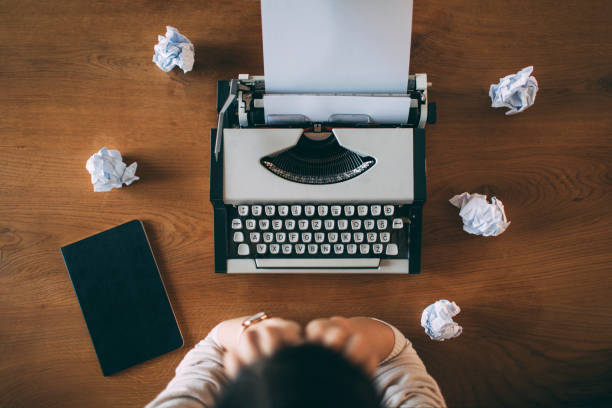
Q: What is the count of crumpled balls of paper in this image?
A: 5